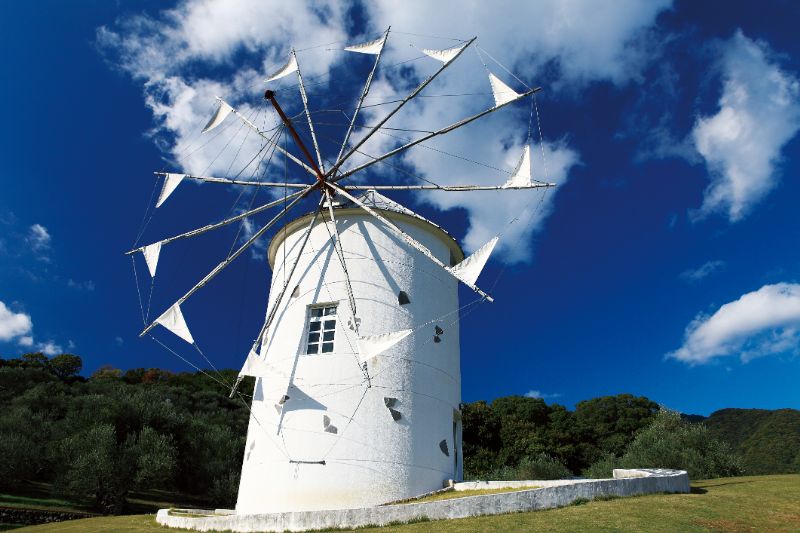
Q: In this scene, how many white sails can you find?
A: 12